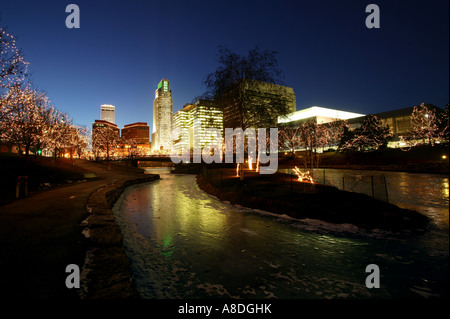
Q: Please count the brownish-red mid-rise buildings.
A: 2